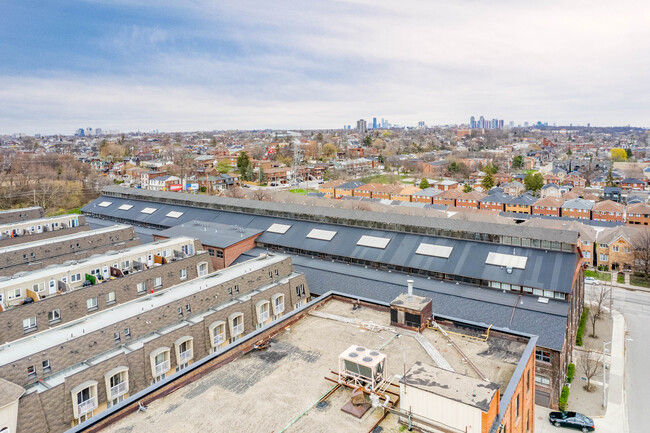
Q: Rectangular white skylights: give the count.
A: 9